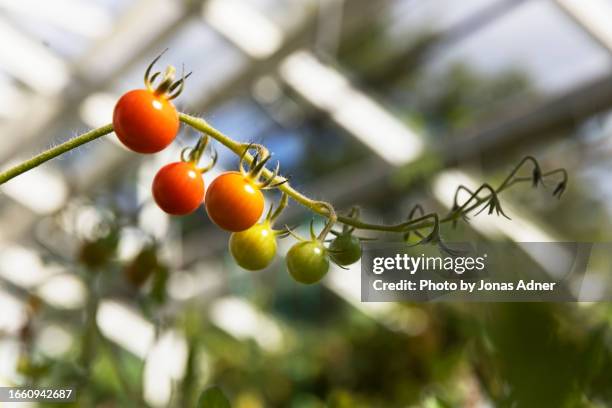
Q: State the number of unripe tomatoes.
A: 3